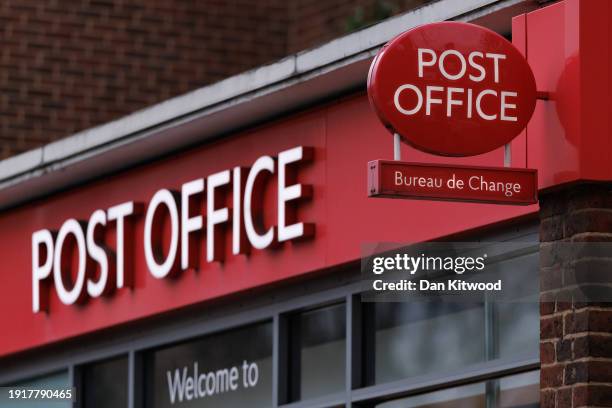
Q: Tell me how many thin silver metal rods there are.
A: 2